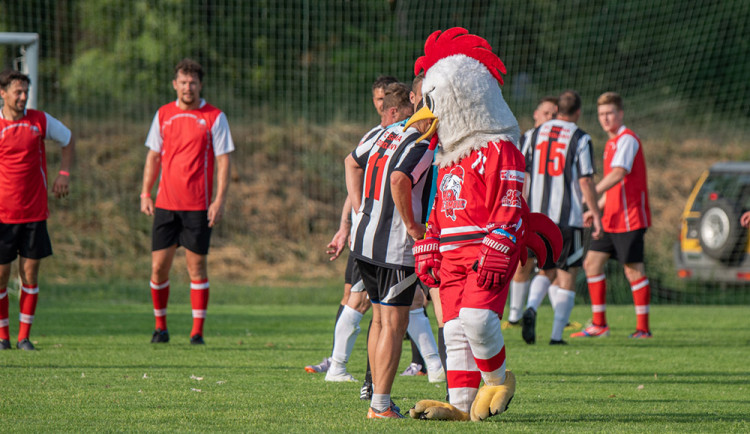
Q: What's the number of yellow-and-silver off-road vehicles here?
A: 1